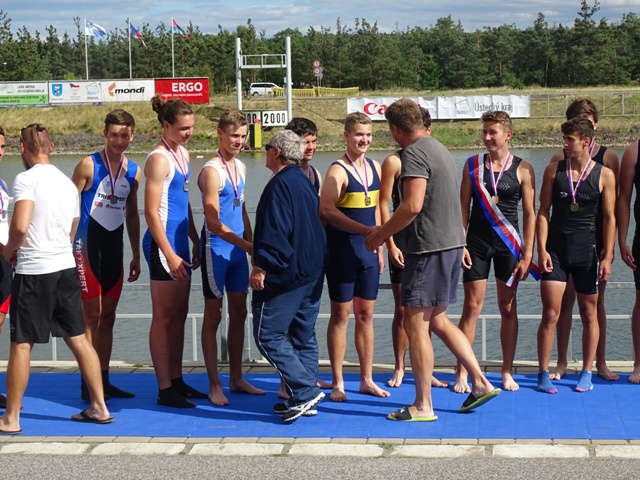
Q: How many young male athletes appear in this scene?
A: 11